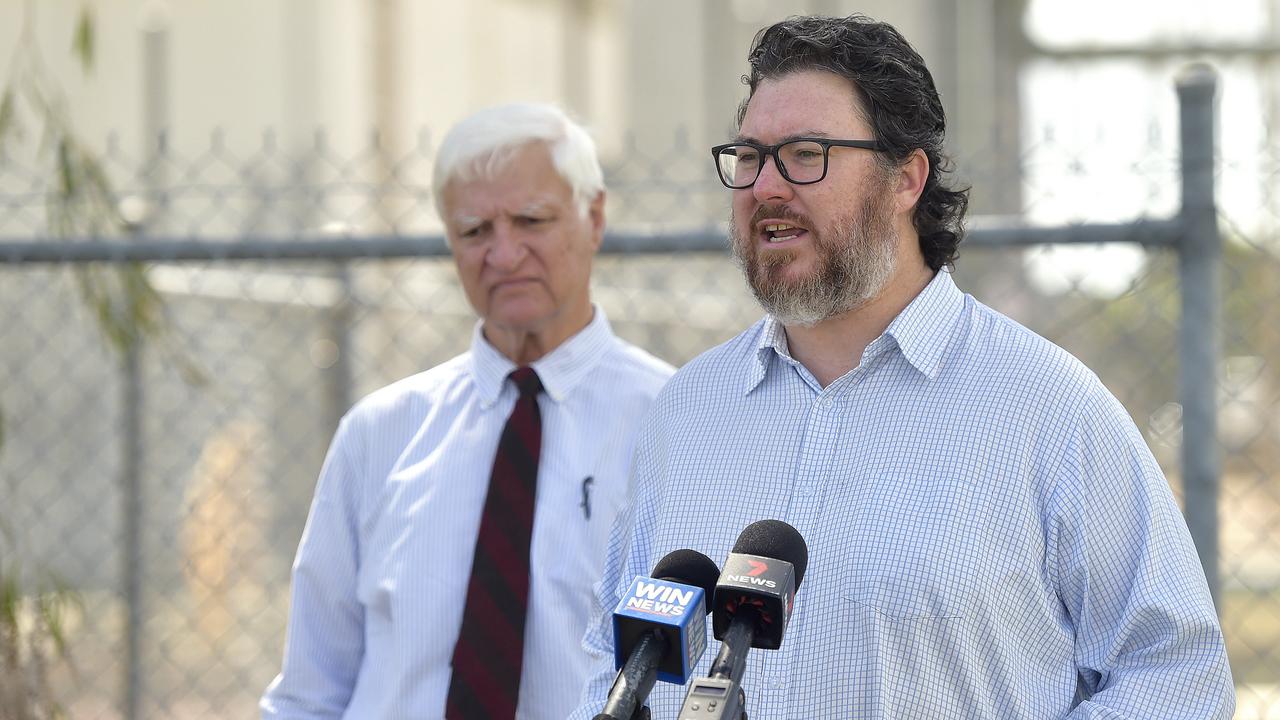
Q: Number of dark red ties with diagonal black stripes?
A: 1